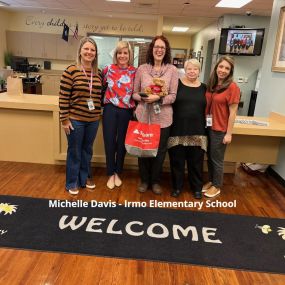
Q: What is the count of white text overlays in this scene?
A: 1